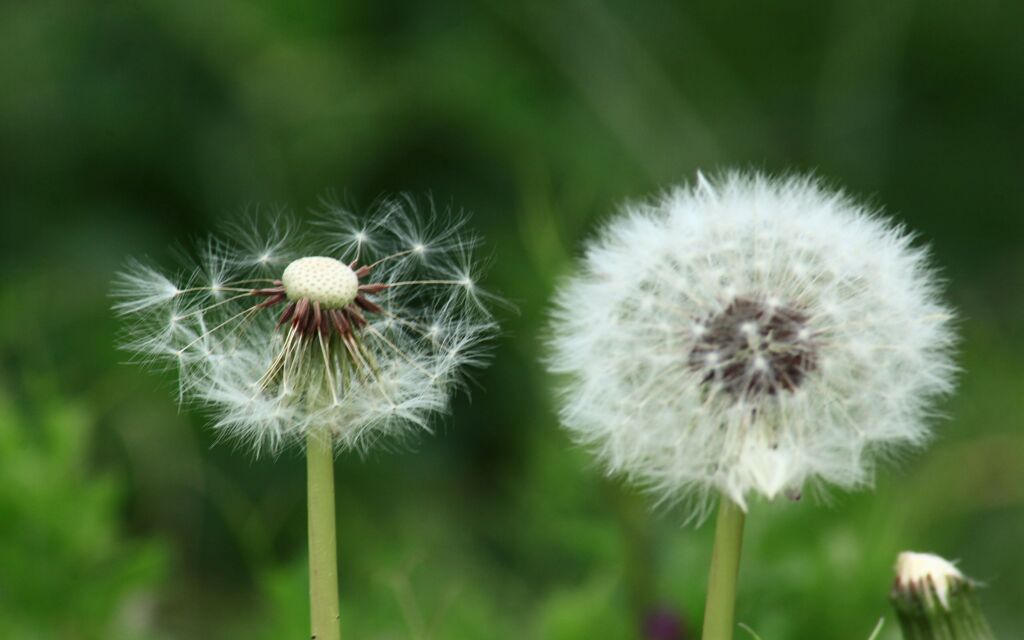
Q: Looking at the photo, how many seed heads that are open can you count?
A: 2